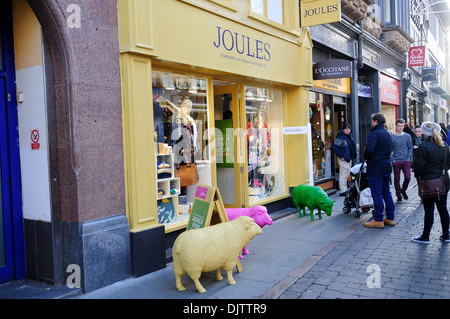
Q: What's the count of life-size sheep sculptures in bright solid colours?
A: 3